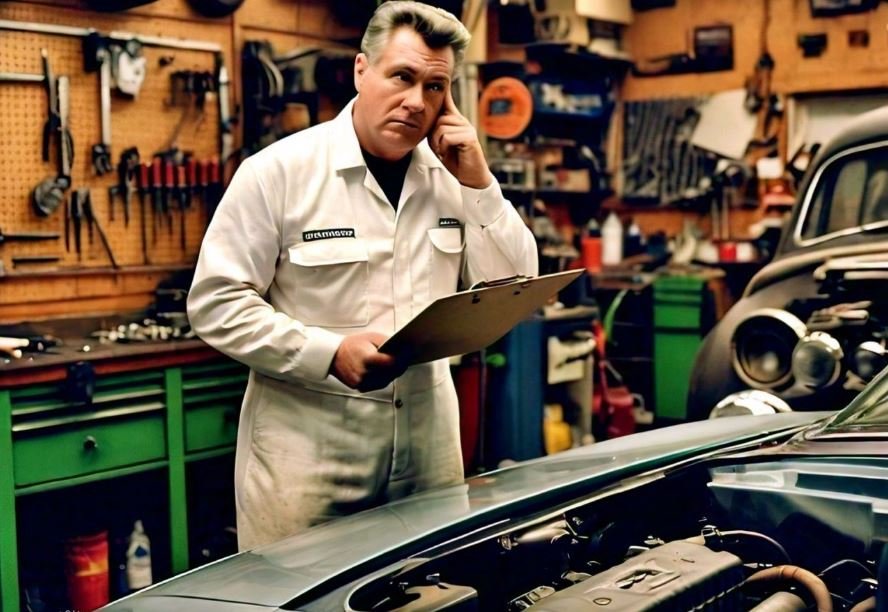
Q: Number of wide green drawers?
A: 2